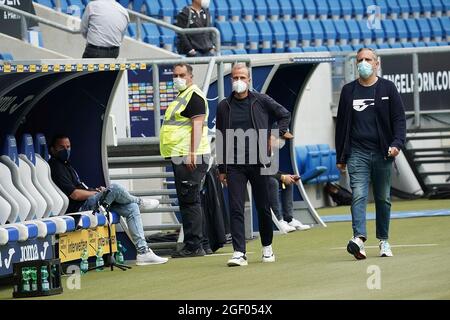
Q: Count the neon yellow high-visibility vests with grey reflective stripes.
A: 1